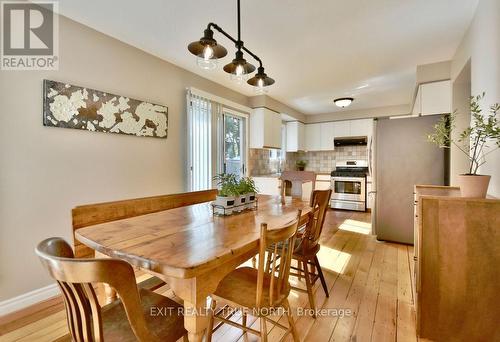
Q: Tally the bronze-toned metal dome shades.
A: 3